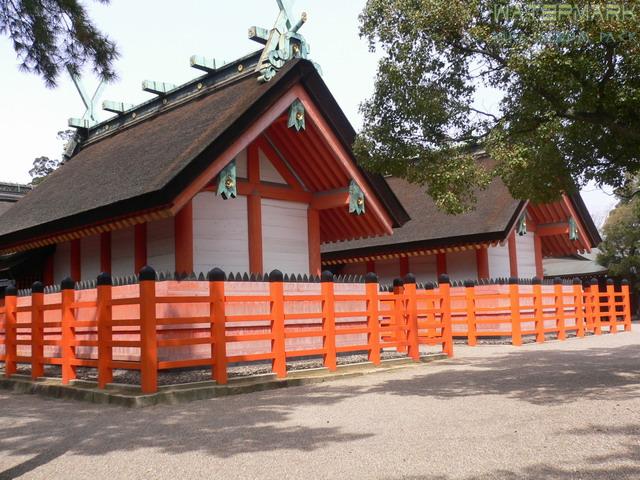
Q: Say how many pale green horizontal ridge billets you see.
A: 5